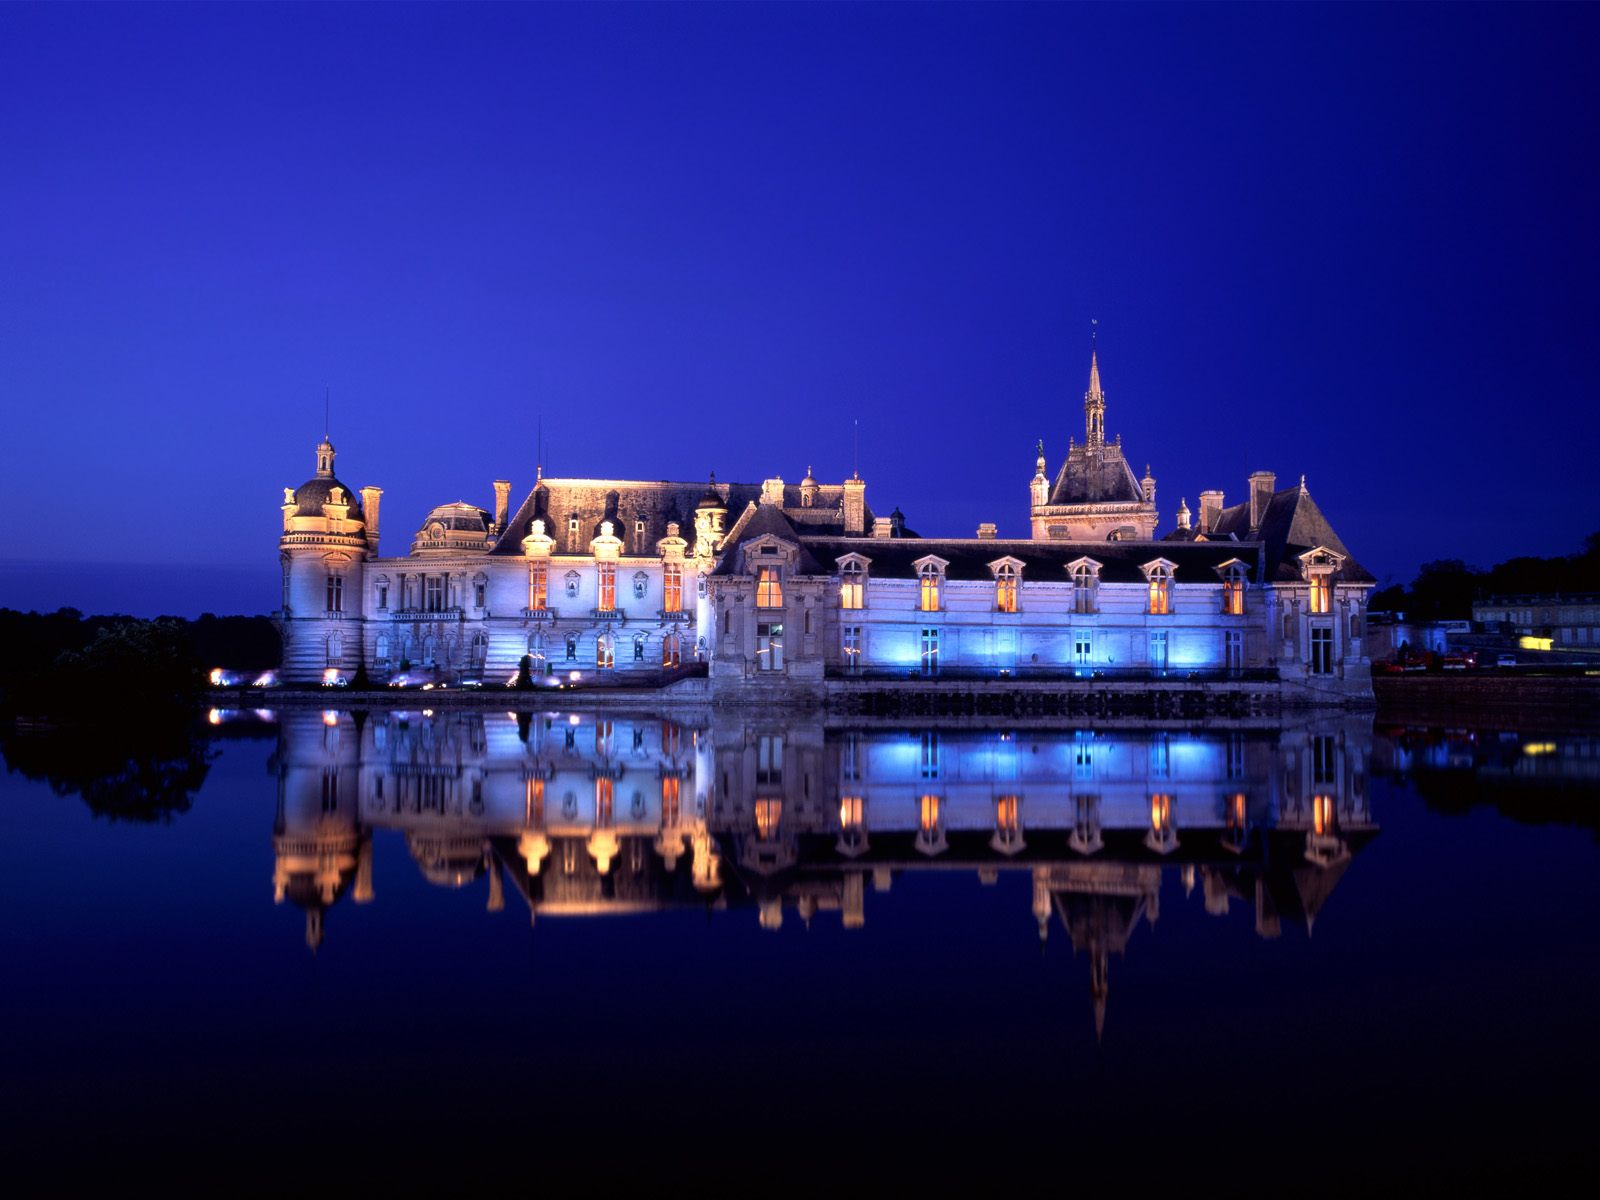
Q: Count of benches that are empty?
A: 0